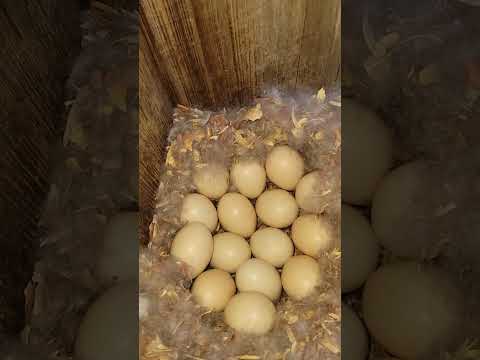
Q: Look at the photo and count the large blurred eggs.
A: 7